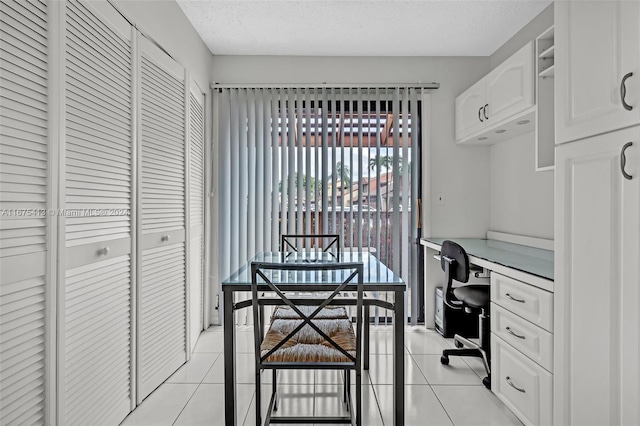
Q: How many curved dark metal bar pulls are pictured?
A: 7